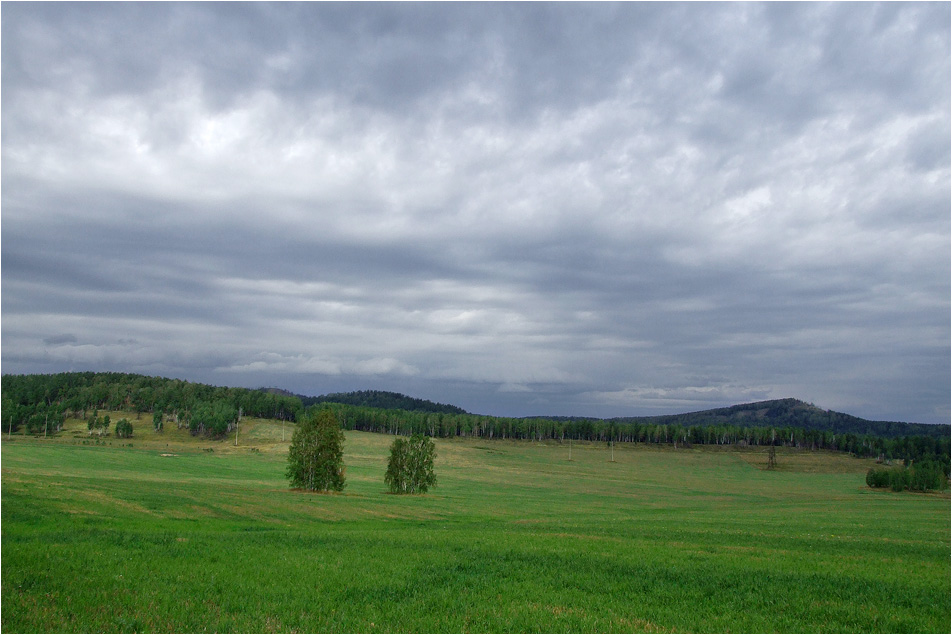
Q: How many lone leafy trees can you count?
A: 2